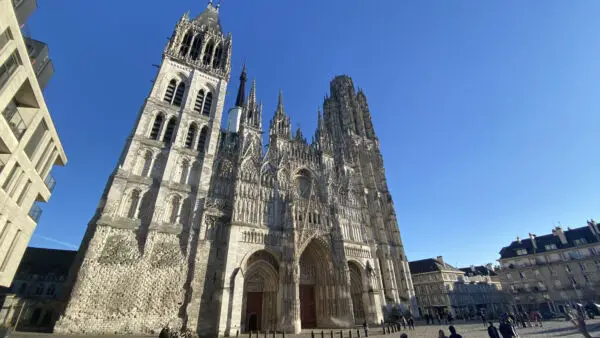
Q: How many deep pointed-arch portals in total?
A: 3